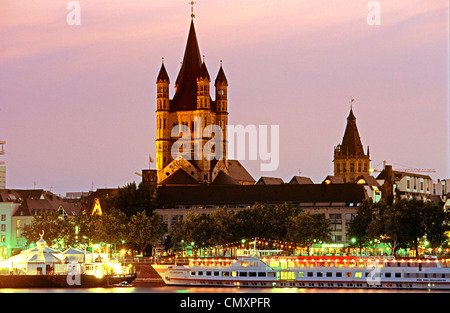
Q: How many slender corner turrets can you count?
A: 3